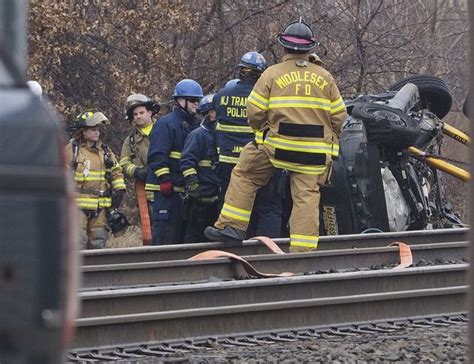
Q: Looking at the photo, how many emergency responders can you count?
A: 6